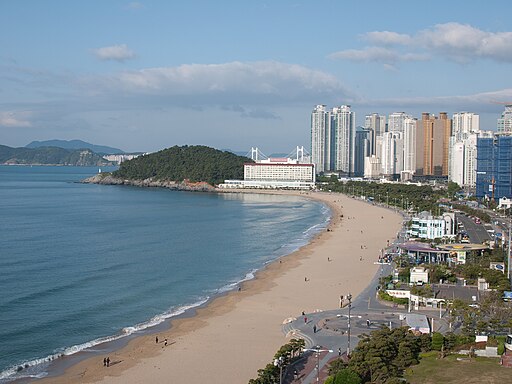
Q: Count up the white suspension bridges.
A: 1